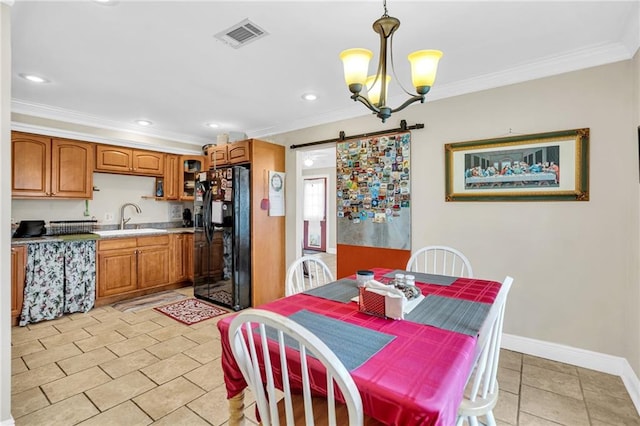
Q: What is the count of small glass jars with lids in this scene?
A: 2